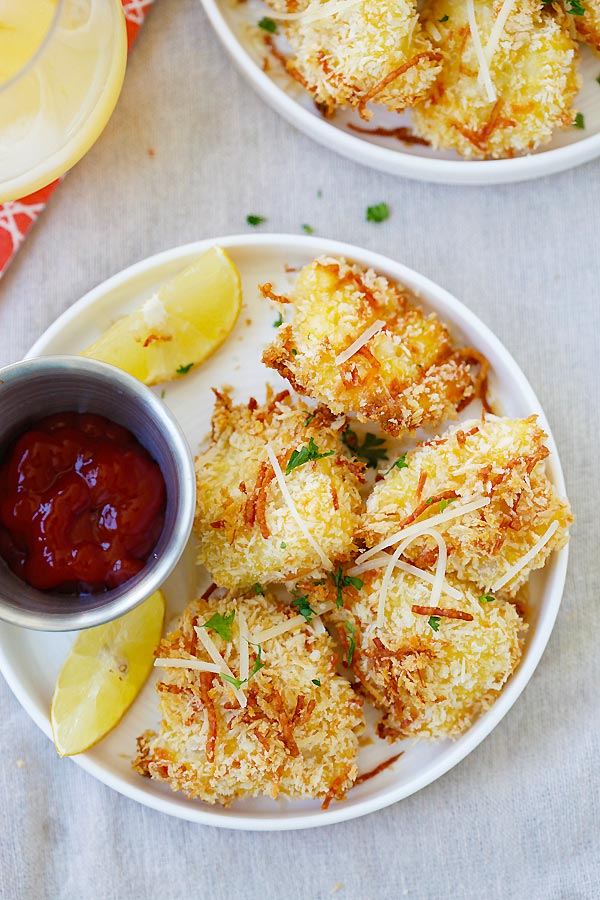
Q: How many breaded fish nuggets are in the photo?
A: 8